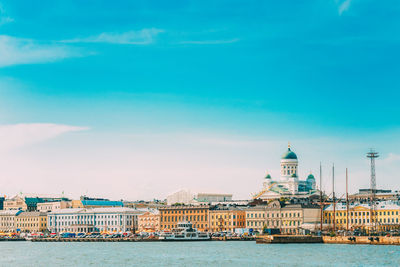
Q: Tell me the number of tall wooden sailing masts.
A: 3